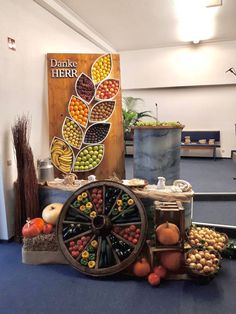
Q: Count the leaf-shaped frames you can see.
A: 9